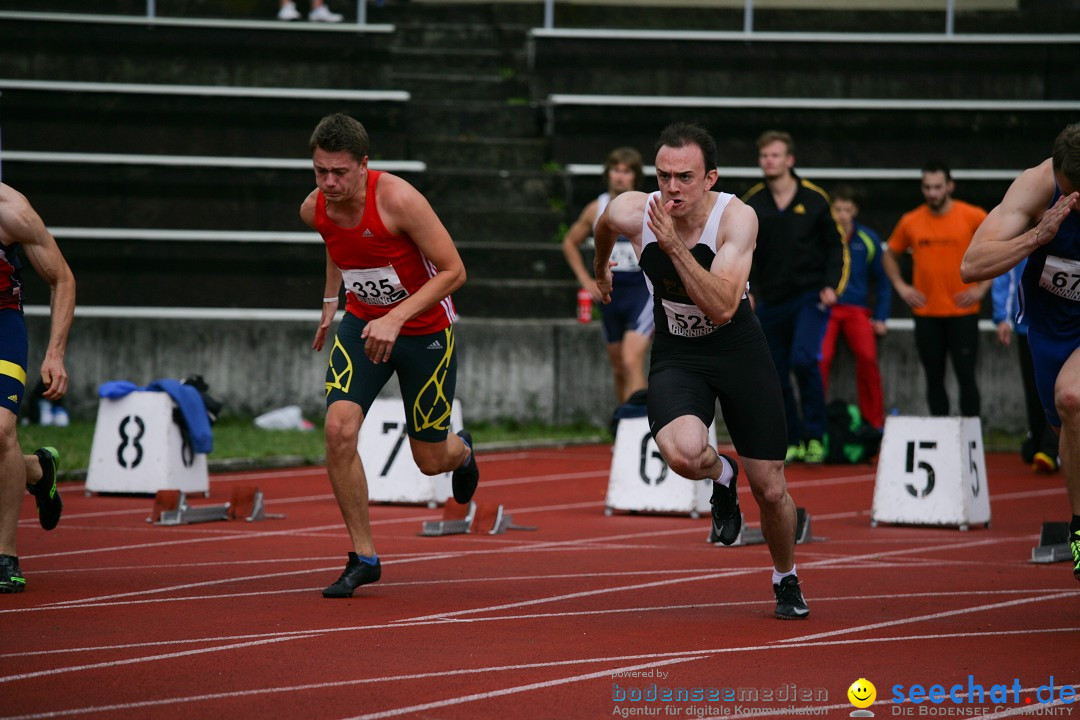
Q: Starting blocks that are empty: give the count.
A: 4